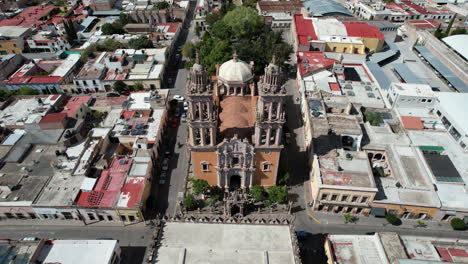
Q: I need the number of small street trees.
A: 4